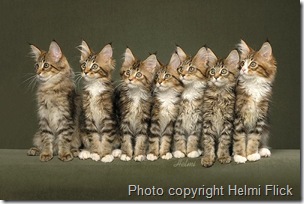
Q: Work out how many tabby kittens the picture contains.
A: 7